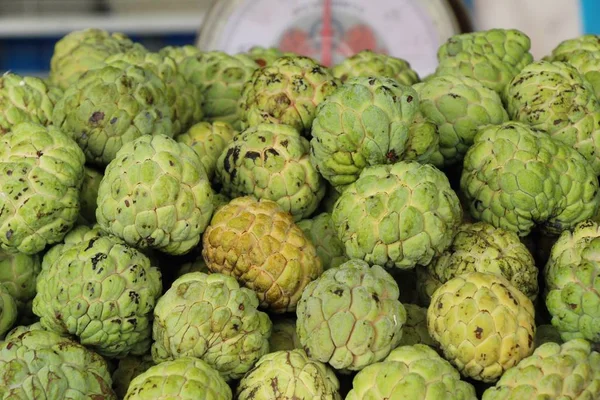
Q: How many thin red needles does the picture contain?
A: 1